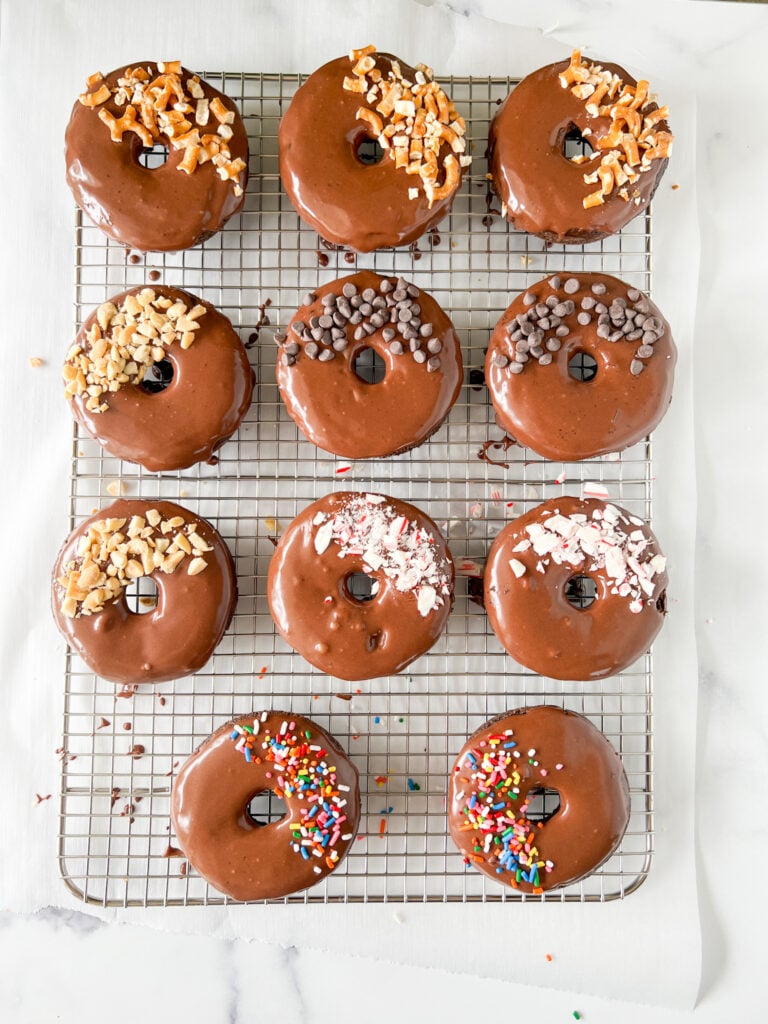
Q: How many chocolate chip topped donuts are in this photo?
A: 2